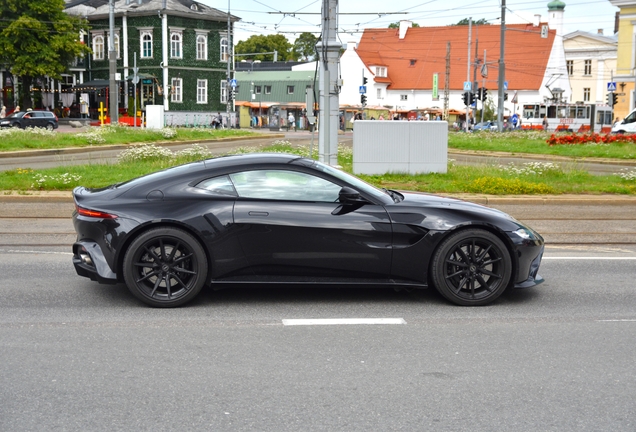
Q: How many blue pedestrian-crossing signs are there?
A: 5